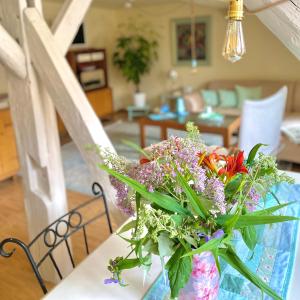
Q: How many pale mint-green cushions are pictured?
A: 3